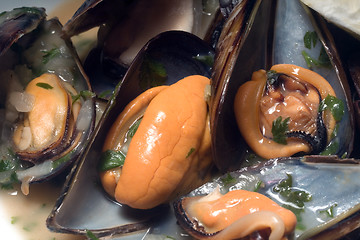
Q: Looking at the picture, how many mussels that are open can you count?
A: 4